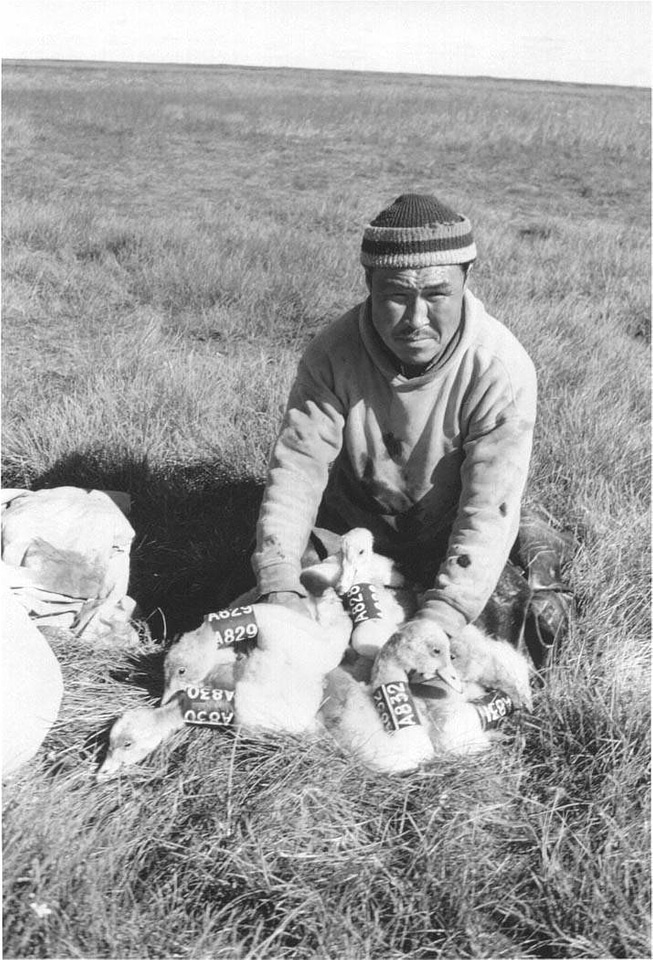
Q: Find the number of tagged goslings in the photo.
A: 5